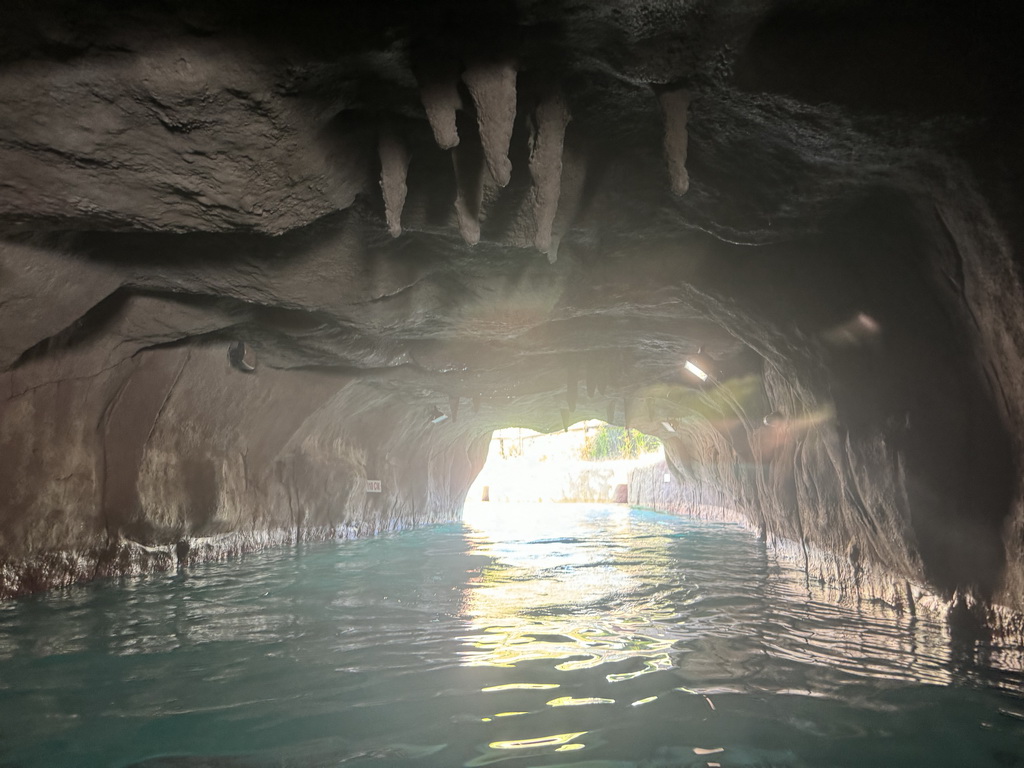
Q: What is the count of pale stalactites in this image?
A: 6